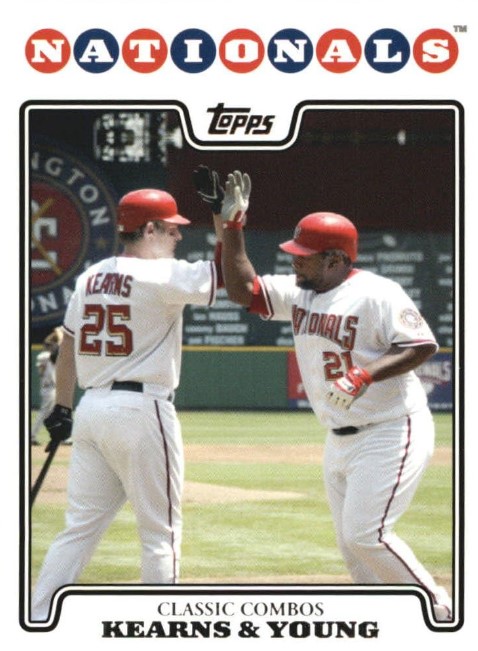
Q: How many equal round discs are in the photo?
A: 9